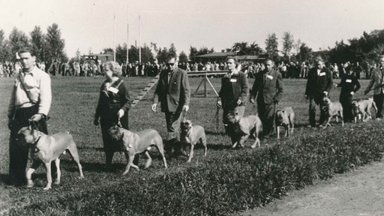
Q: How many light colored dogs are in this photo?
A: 7